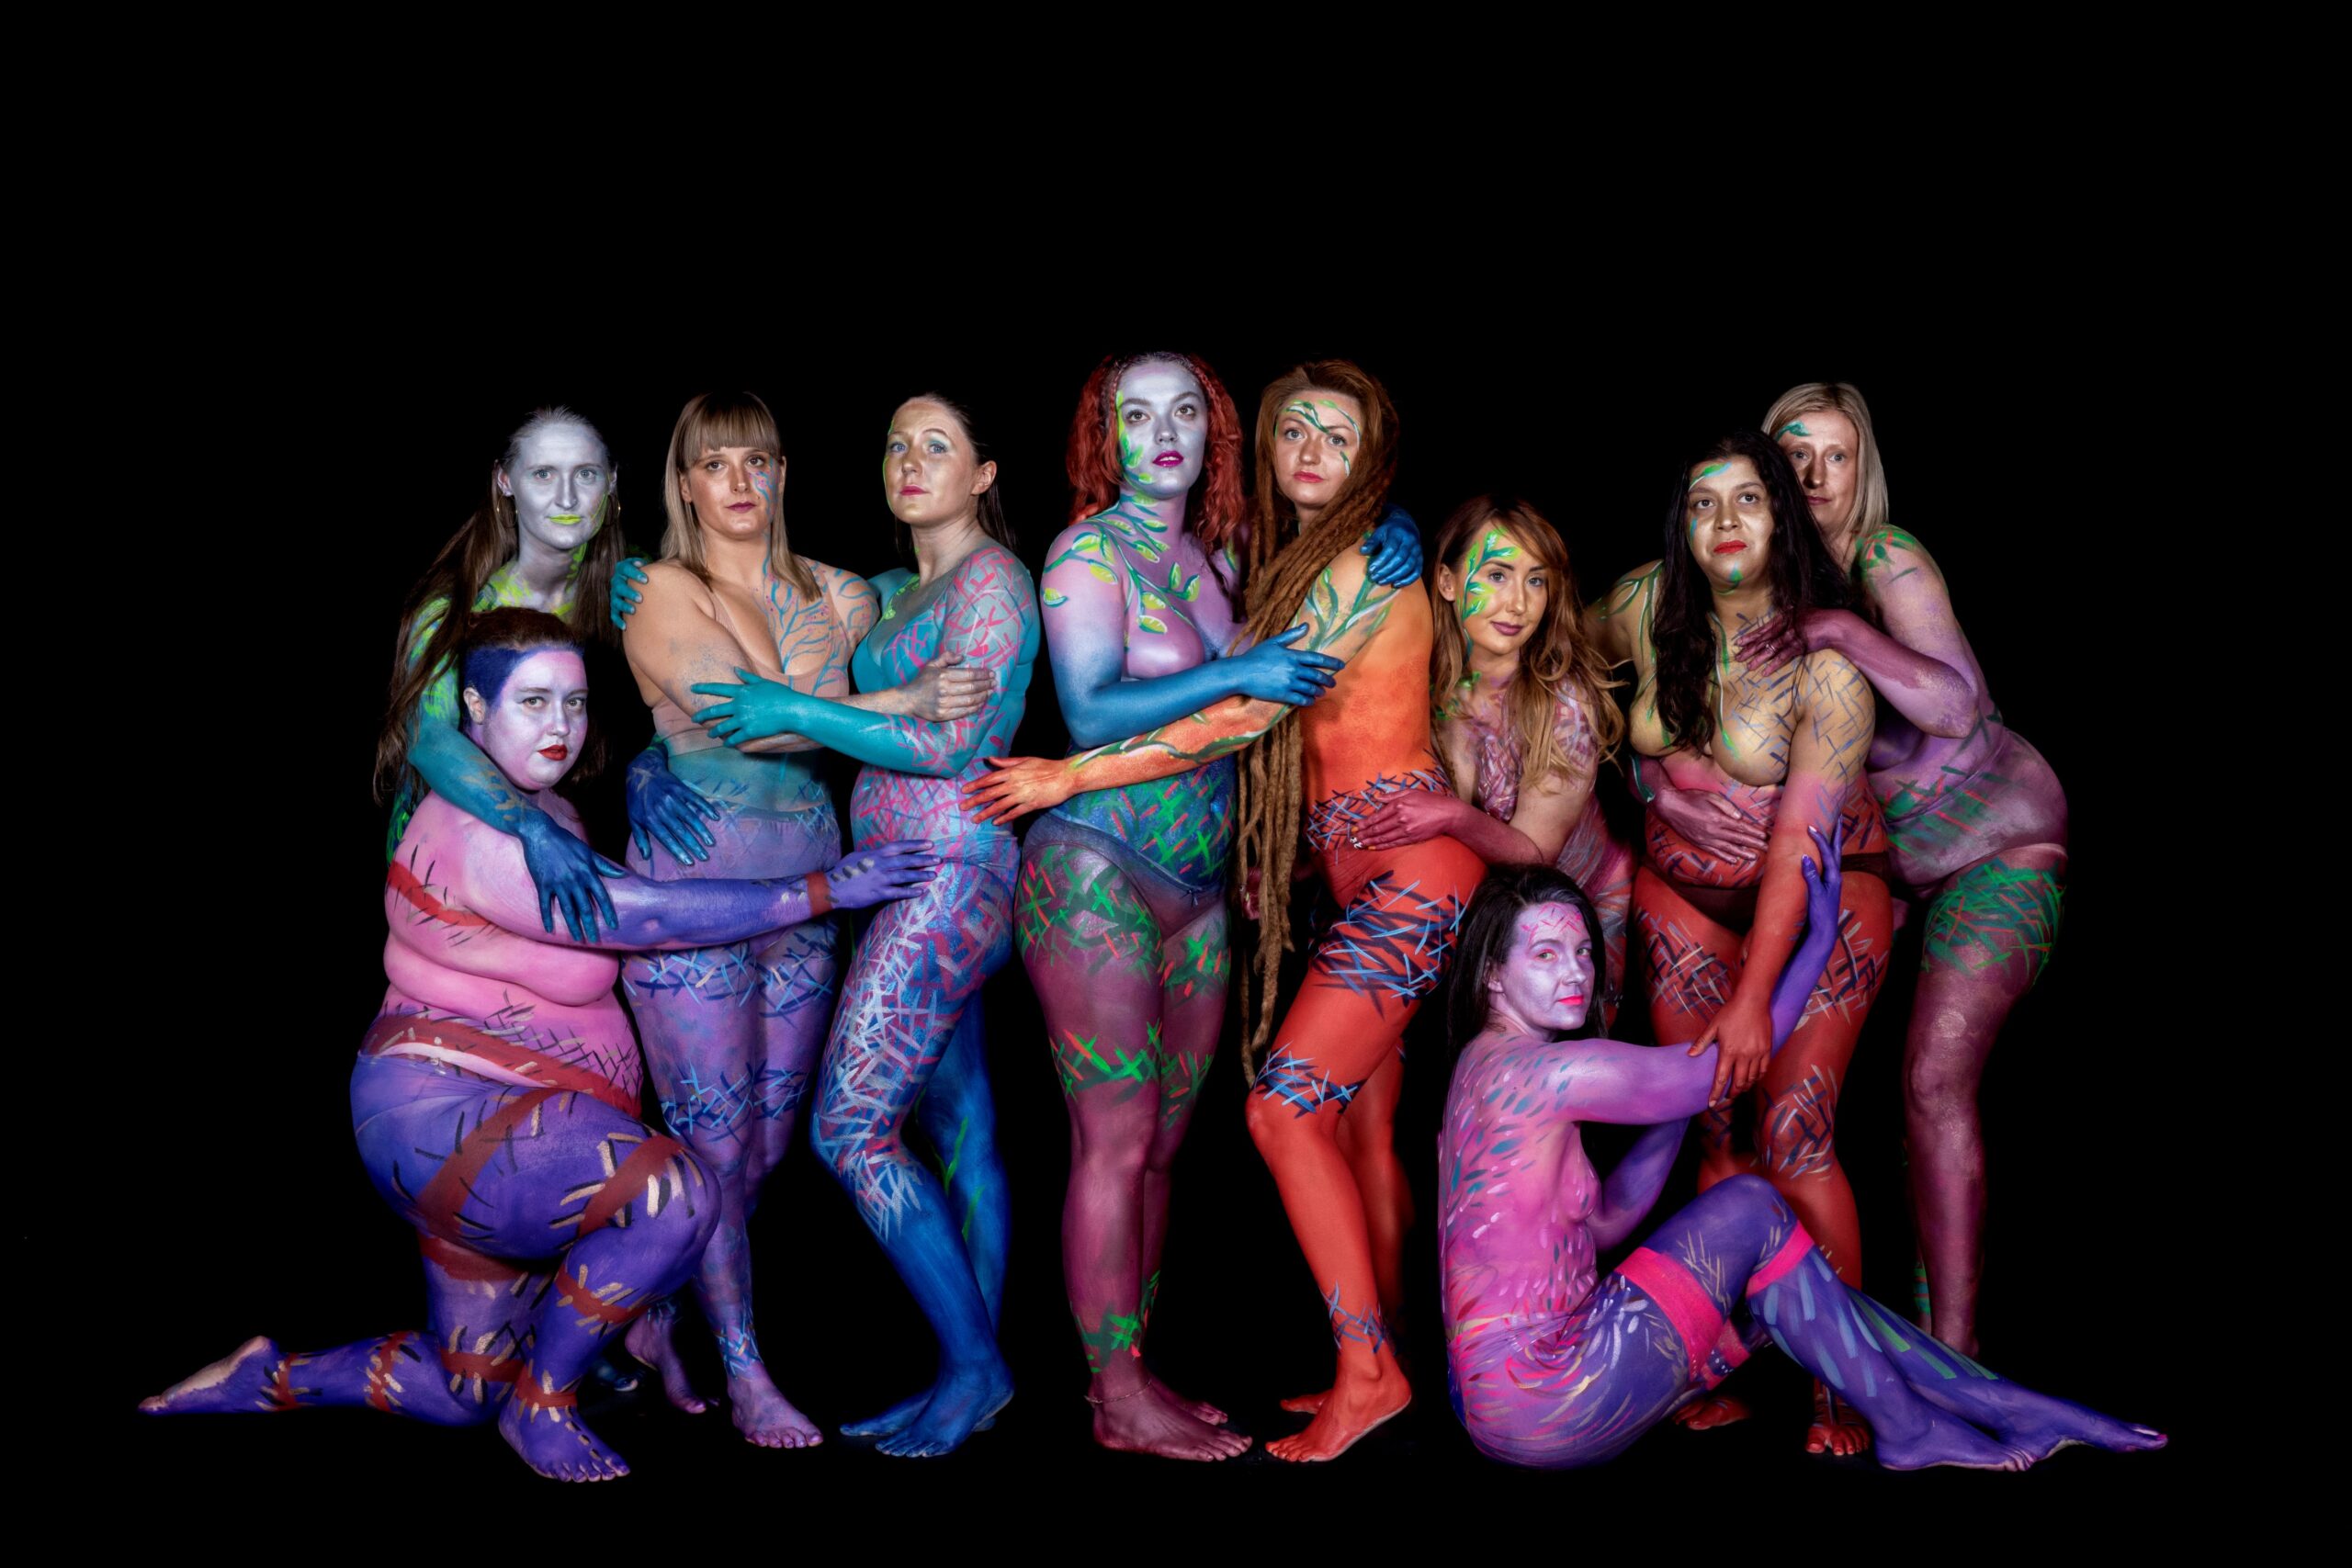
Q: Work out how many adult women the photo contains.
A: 10